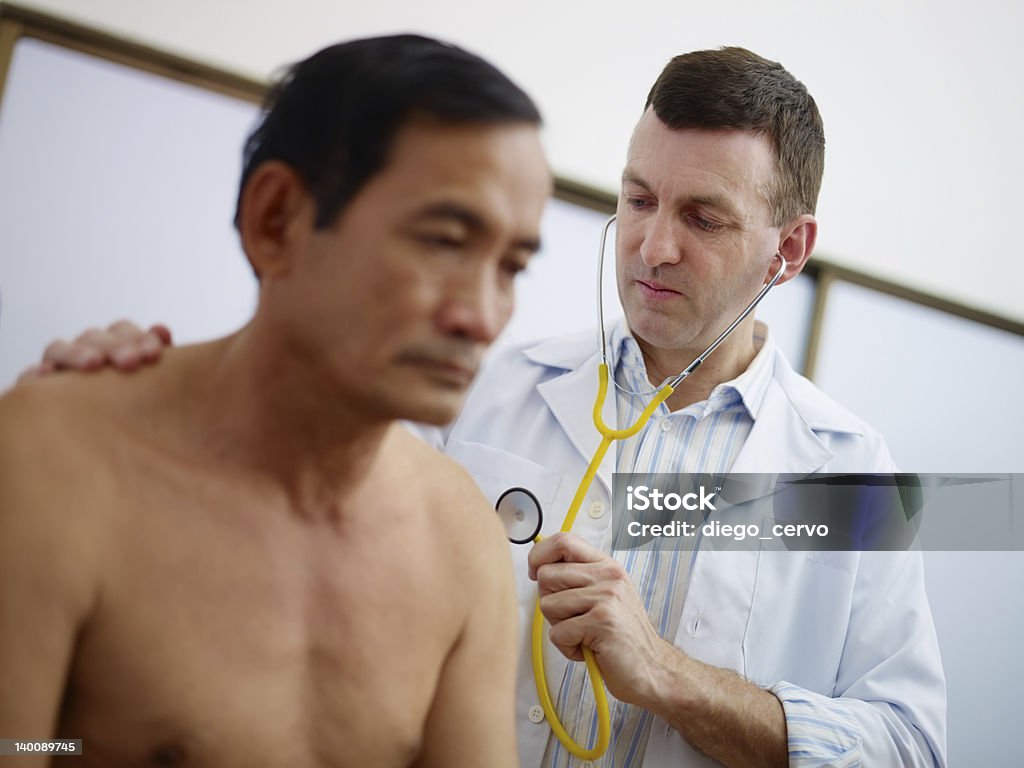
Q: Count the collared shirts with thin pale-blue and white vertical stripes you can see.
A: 1